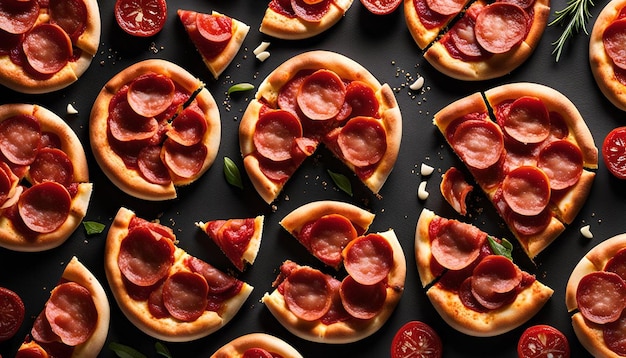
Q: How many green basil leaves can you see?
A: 7